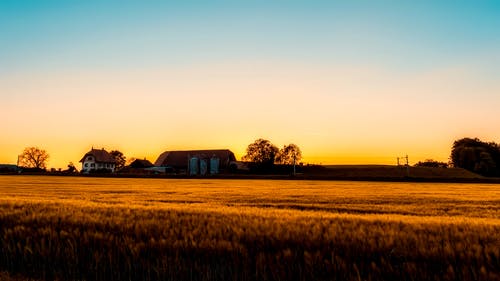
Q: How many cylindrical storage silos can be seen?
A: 3